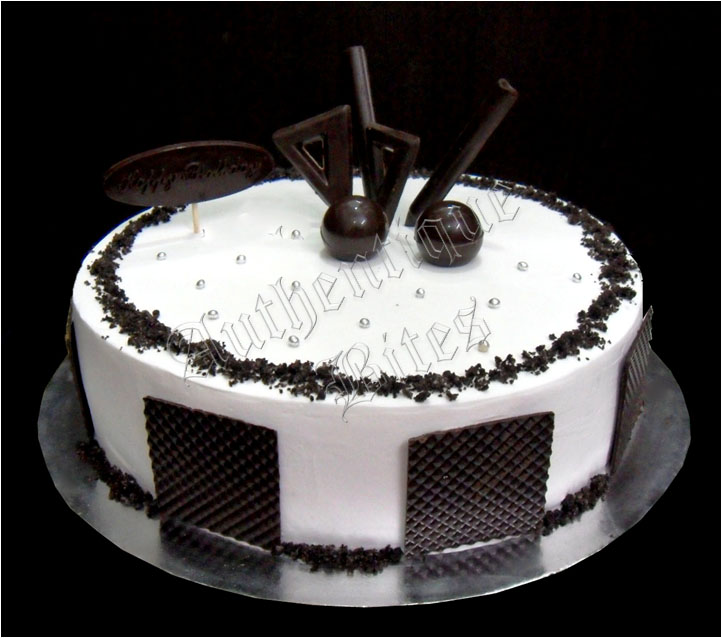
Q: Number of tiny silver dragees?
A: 13